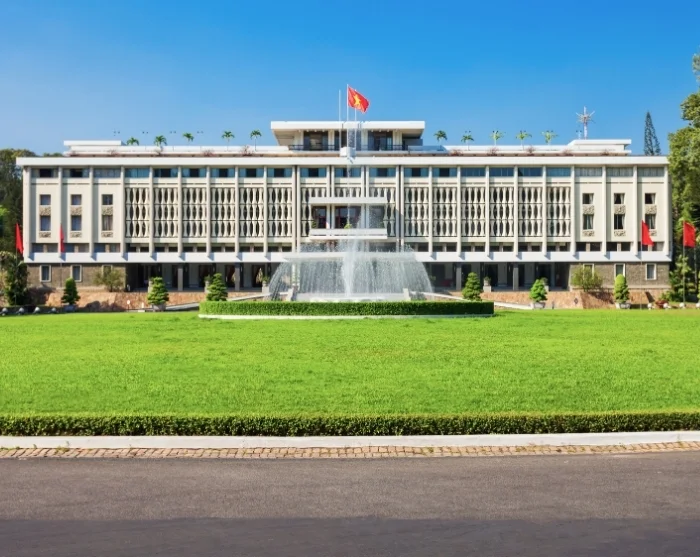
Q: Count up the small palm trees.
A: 10